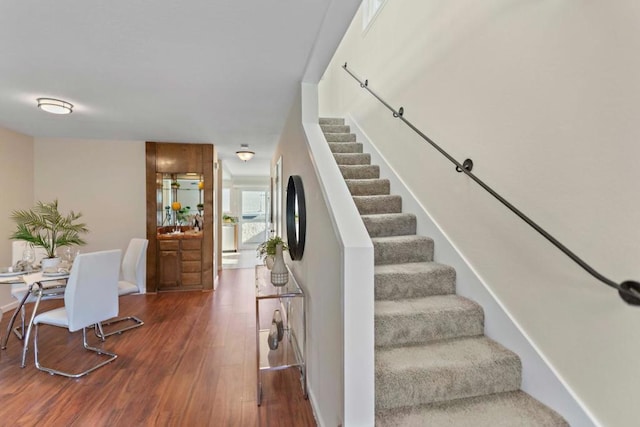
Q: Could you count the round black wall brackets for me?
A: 5